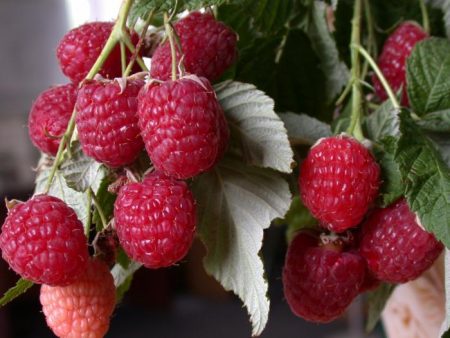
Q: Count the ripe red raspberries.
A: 11